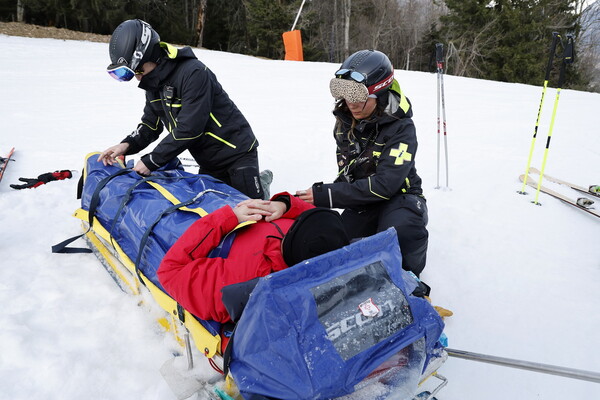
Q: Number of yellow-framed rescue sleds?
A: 1